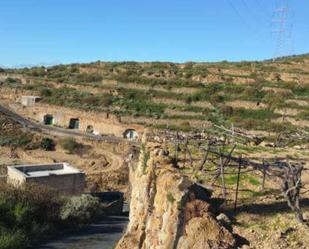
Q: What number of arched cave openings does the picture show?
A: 4